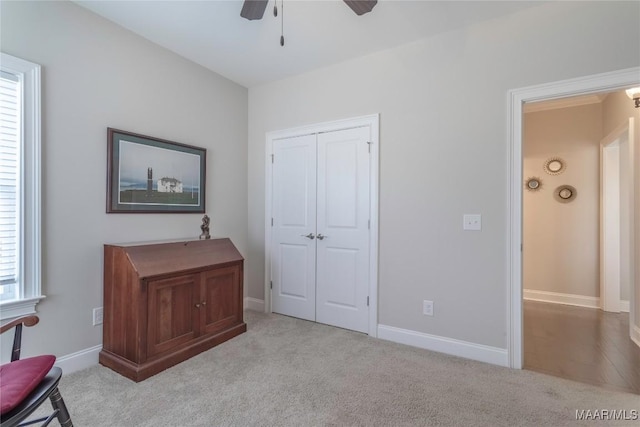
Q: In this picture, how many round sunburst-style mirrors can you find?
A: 3